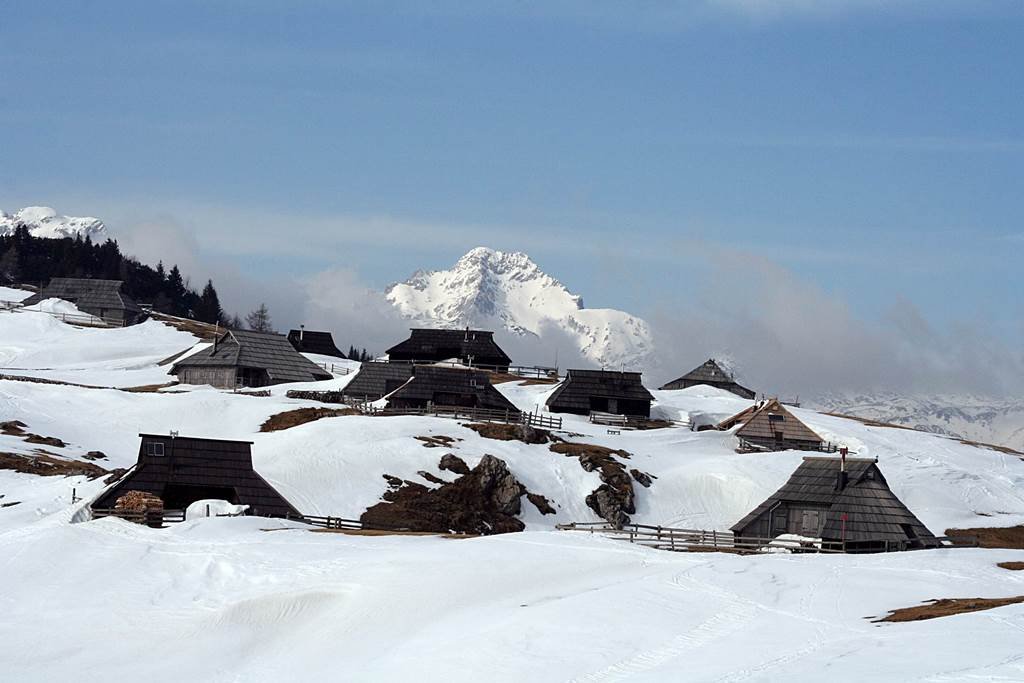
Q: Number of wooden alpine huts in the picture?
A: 11